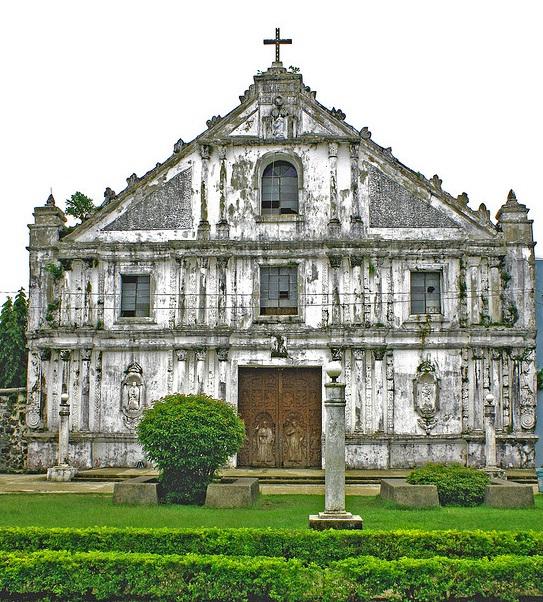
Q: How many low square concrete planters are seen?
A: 4